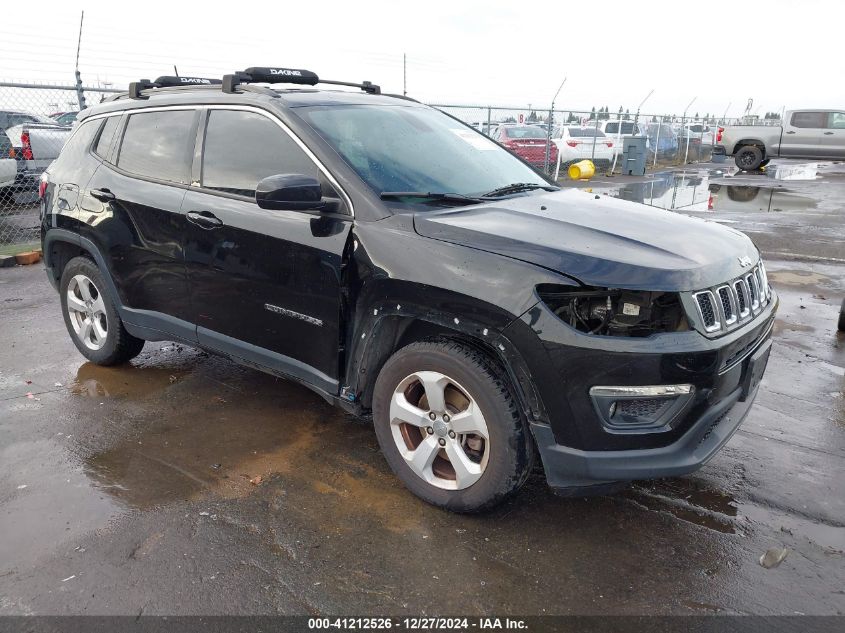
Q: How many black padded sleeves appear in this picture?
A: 2